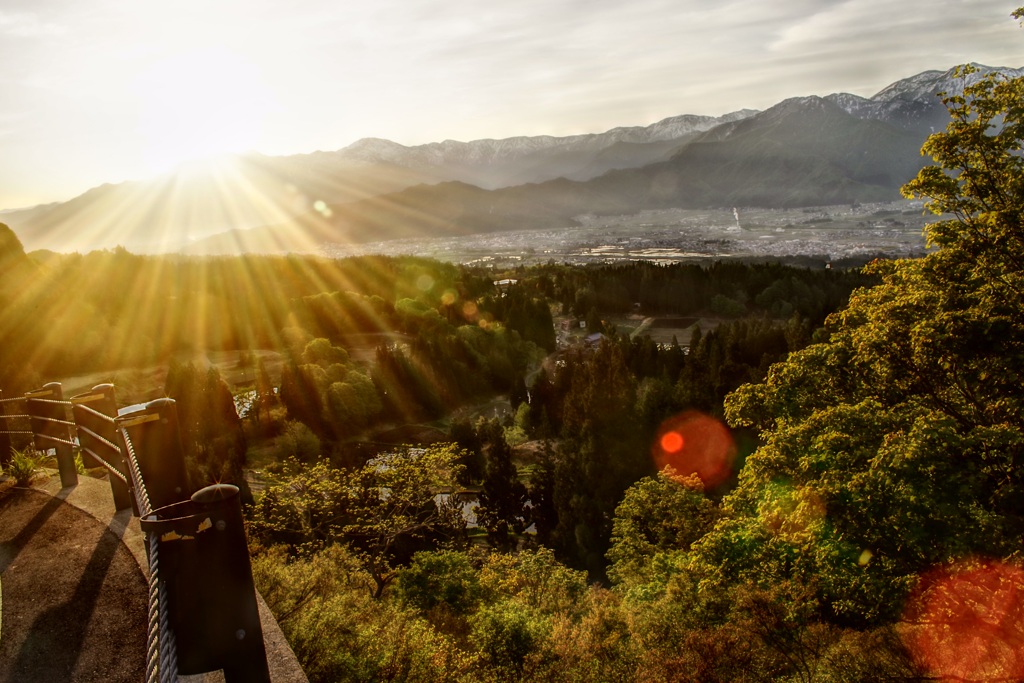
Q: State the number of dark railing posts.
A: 5